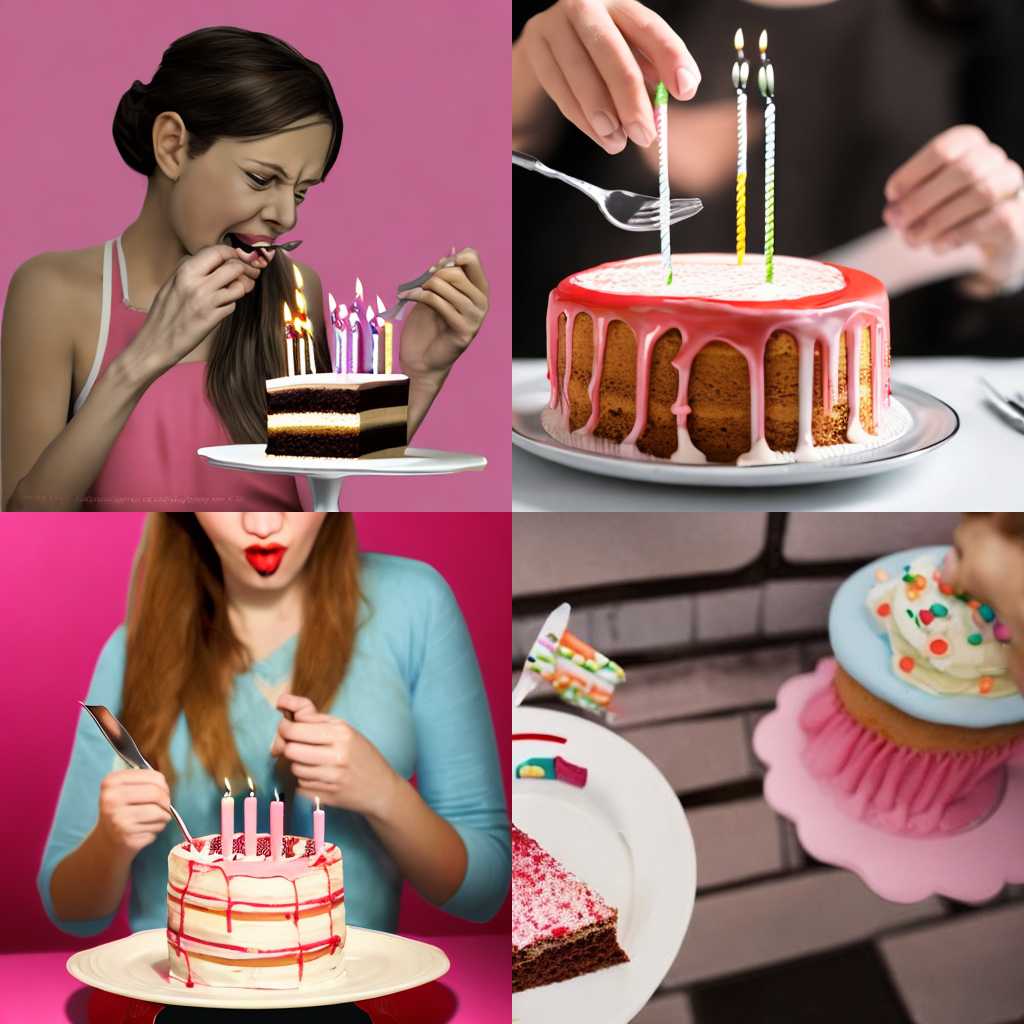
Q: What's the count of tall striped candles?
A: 3